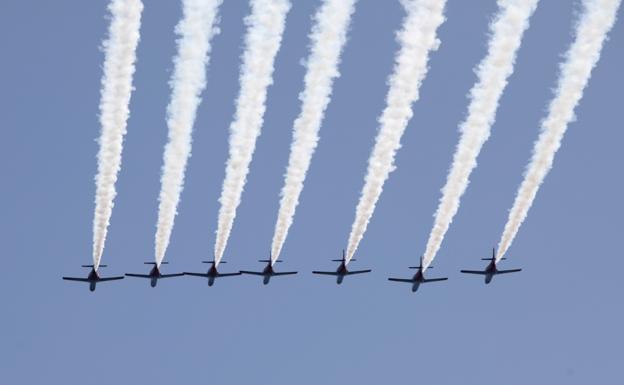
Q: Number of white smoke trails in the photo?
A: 7